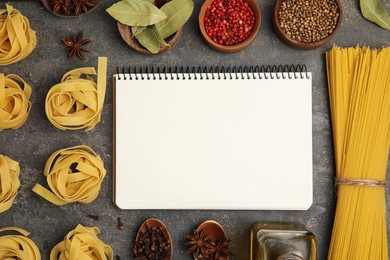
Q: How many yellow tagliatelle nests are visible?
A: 7